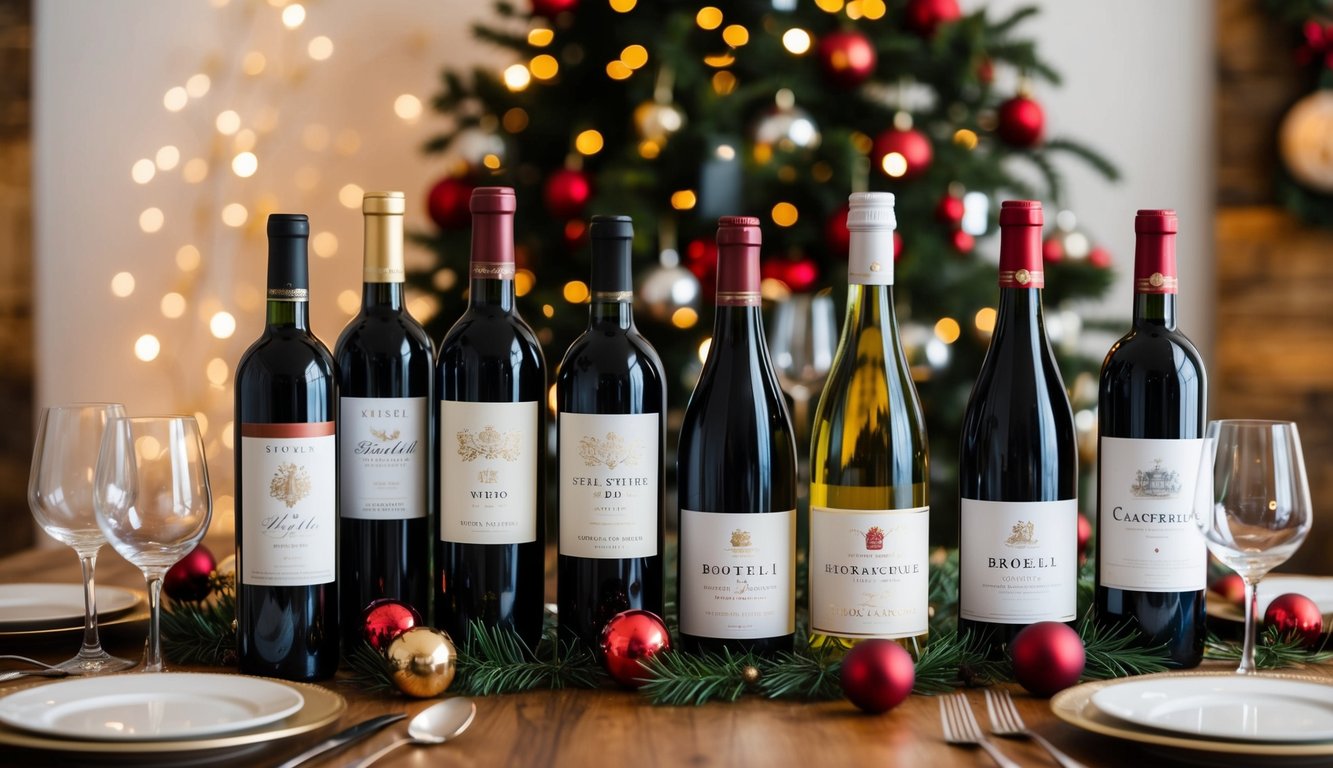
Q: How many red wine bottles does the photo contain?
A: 7